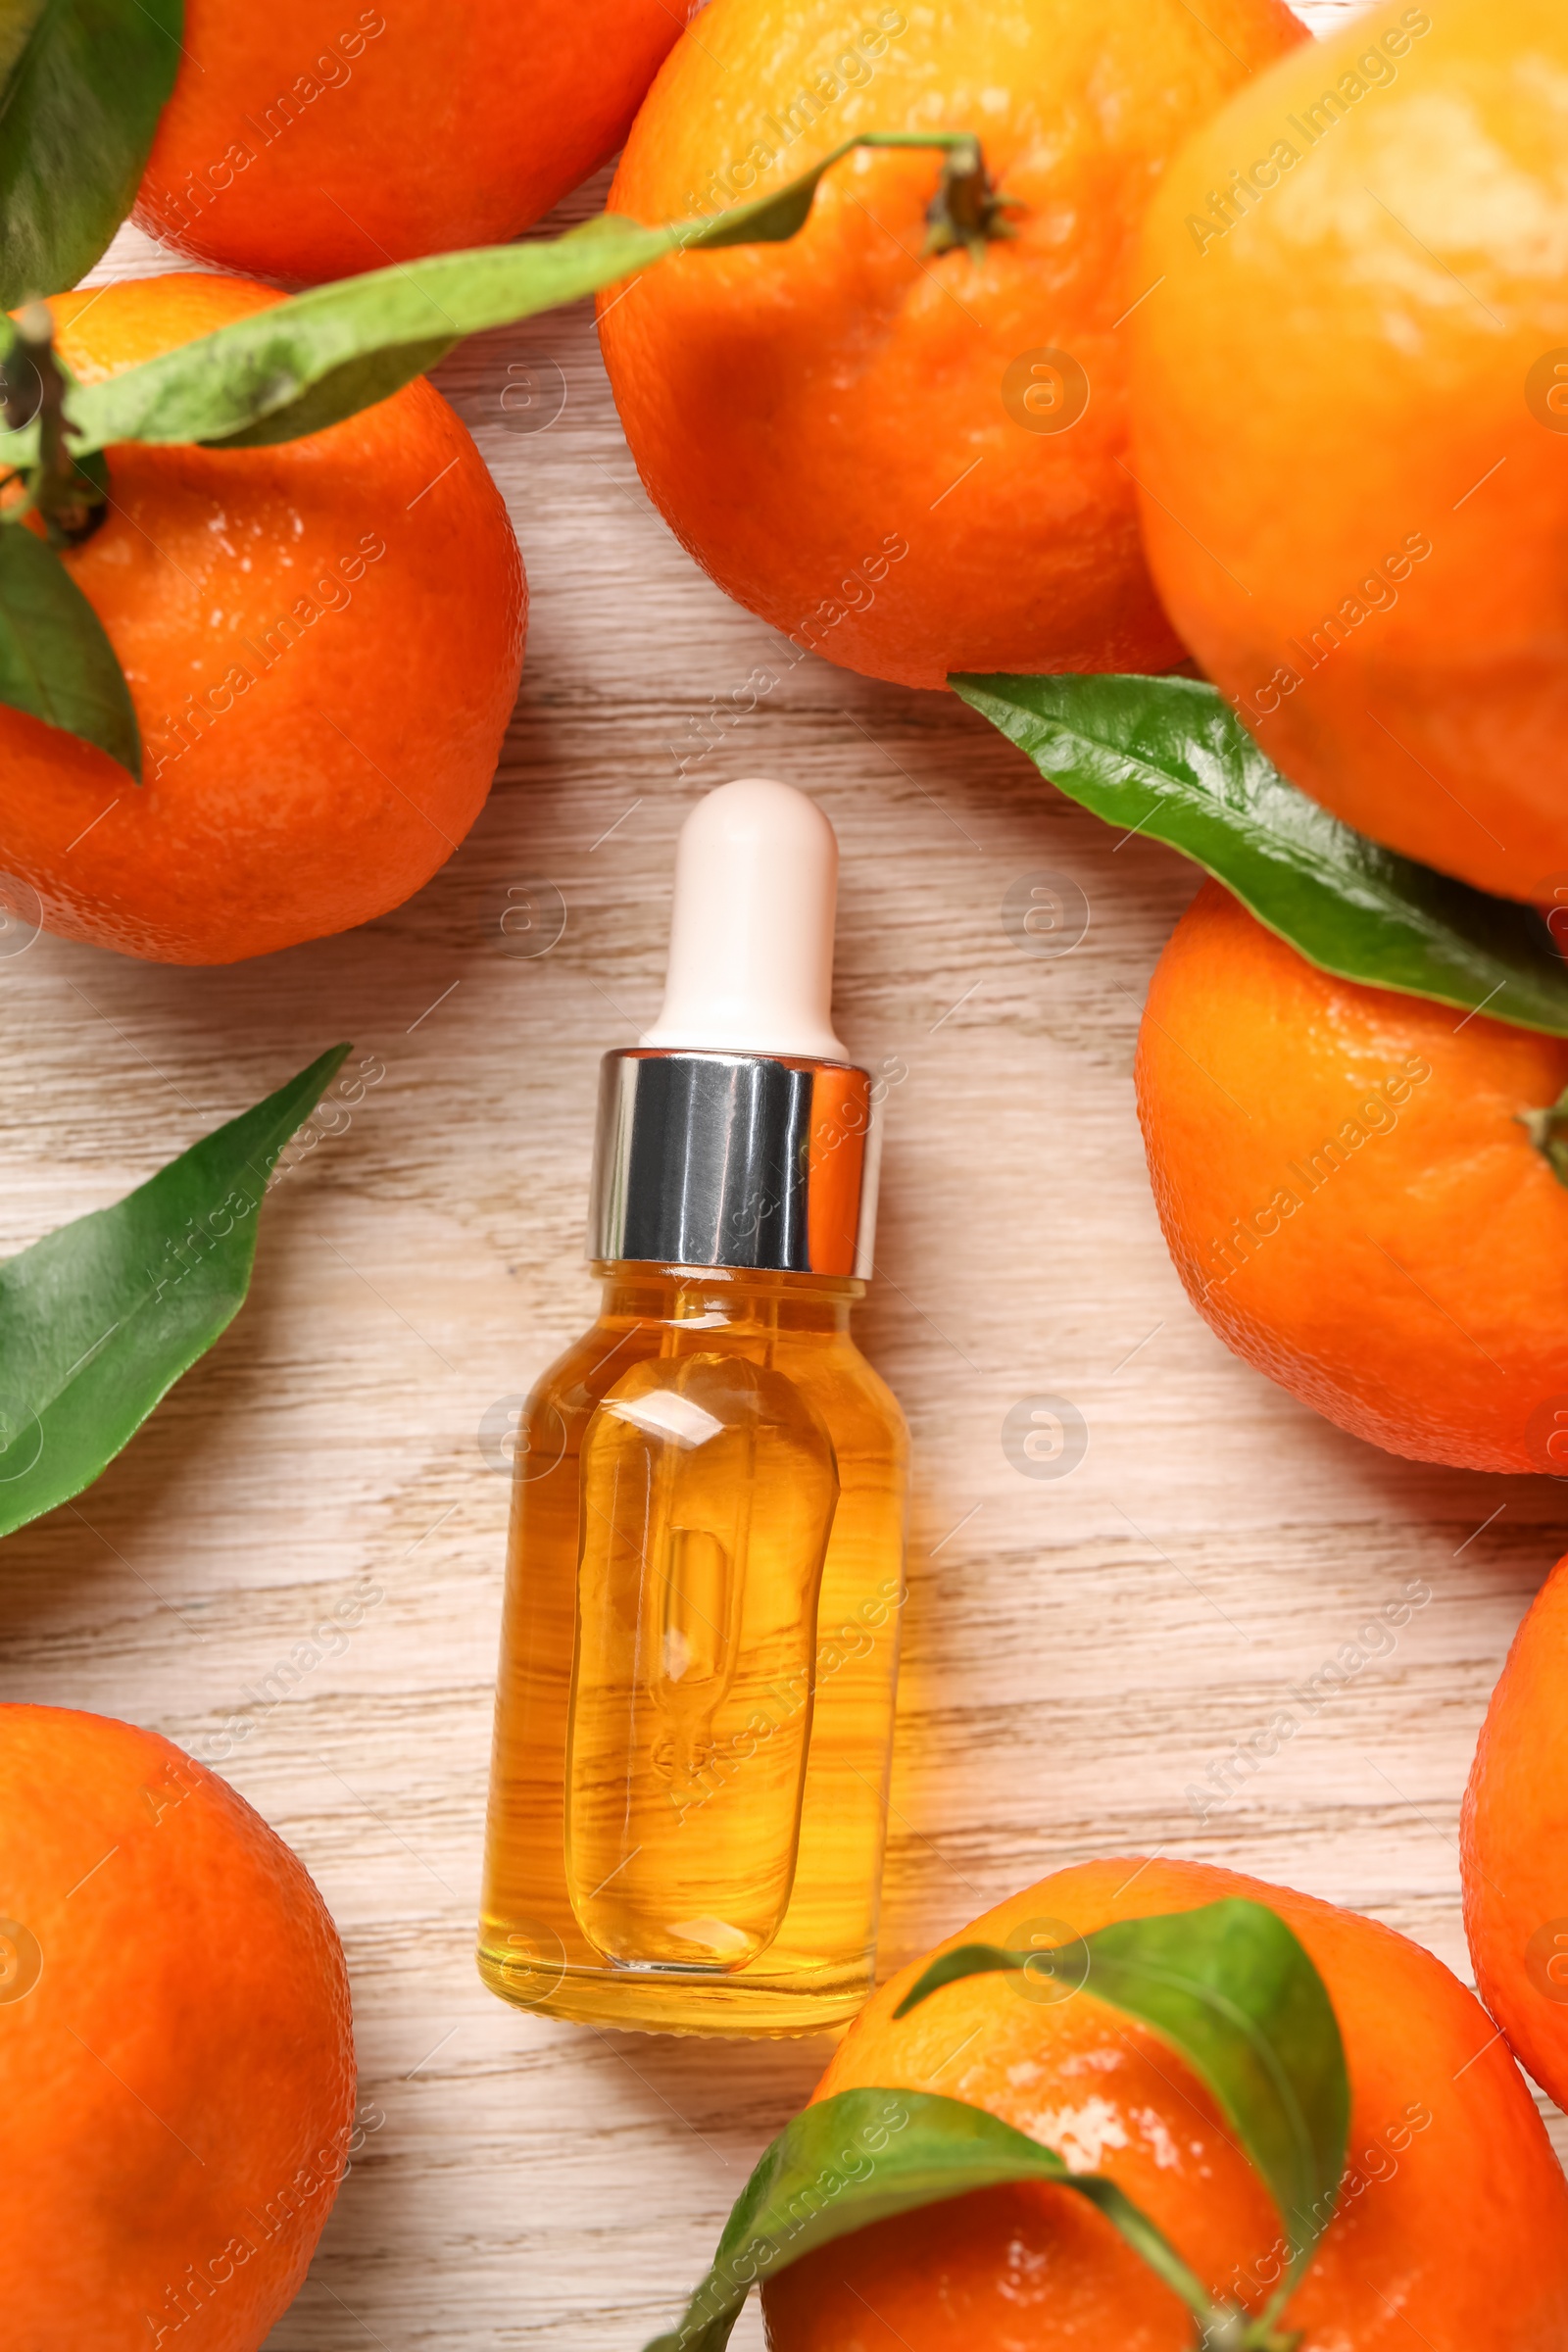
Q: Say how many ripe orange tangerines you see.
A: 8